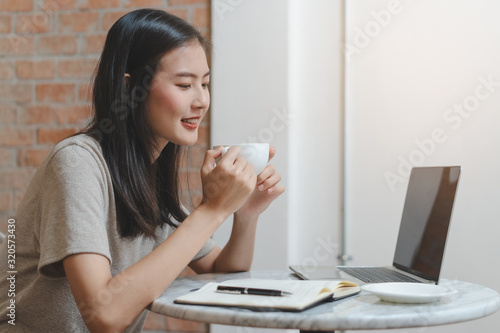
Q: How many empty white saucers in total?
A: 1